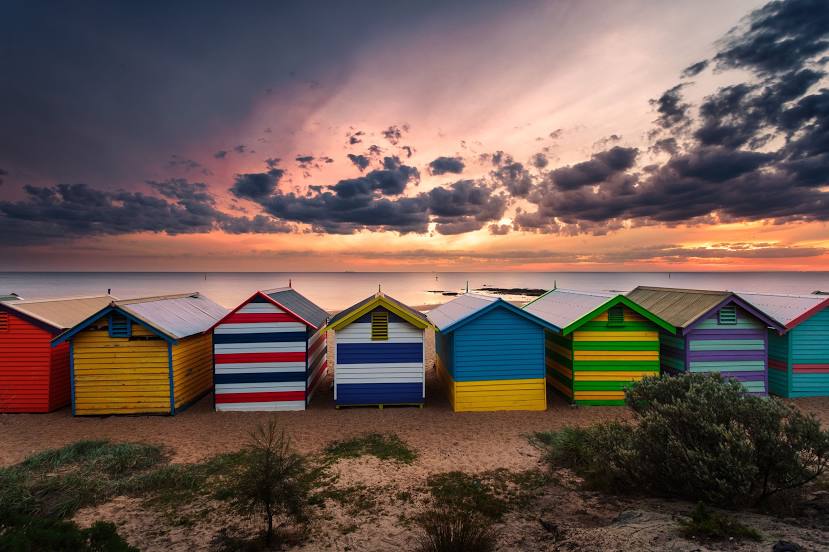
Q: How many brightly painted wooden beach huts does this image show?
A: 8